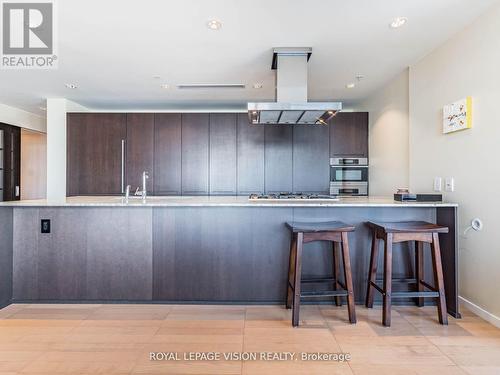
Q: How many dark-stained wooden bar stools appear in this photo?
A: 2